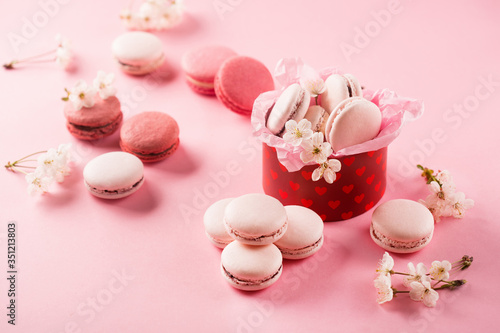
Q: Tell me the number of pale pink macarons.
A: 11